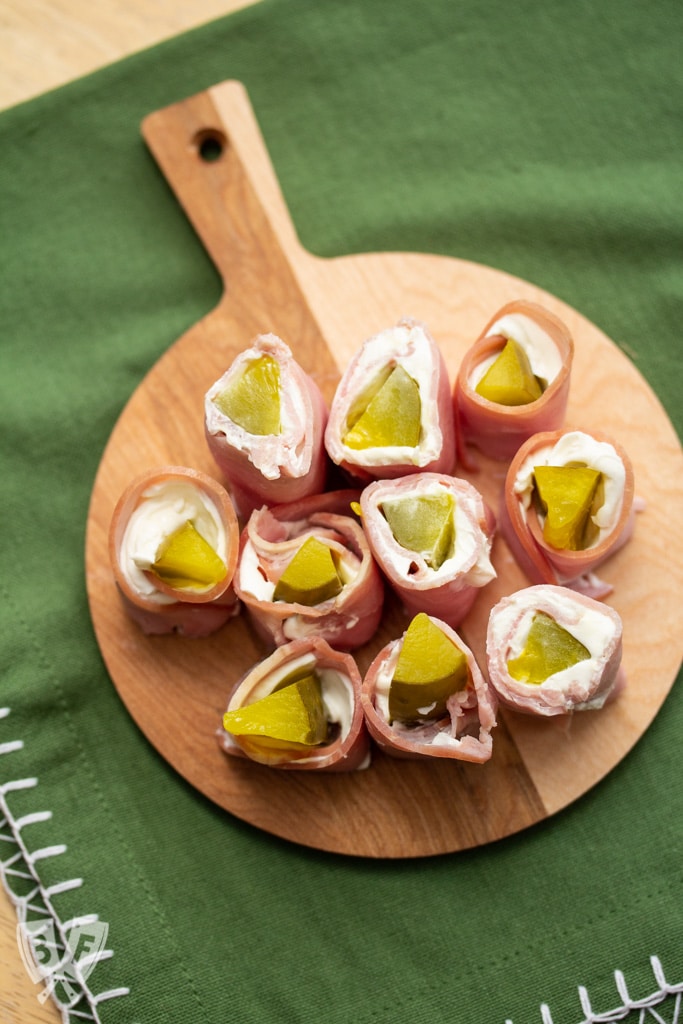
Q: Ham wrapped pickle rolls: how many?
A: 10